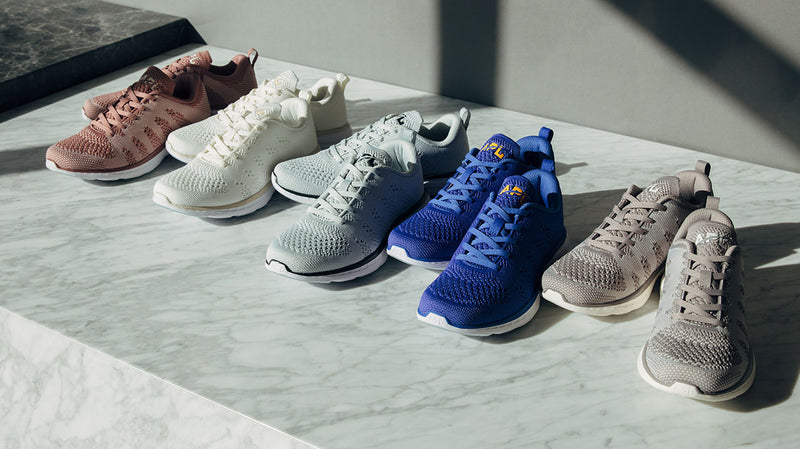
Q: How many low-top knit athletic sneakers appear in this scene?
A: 10